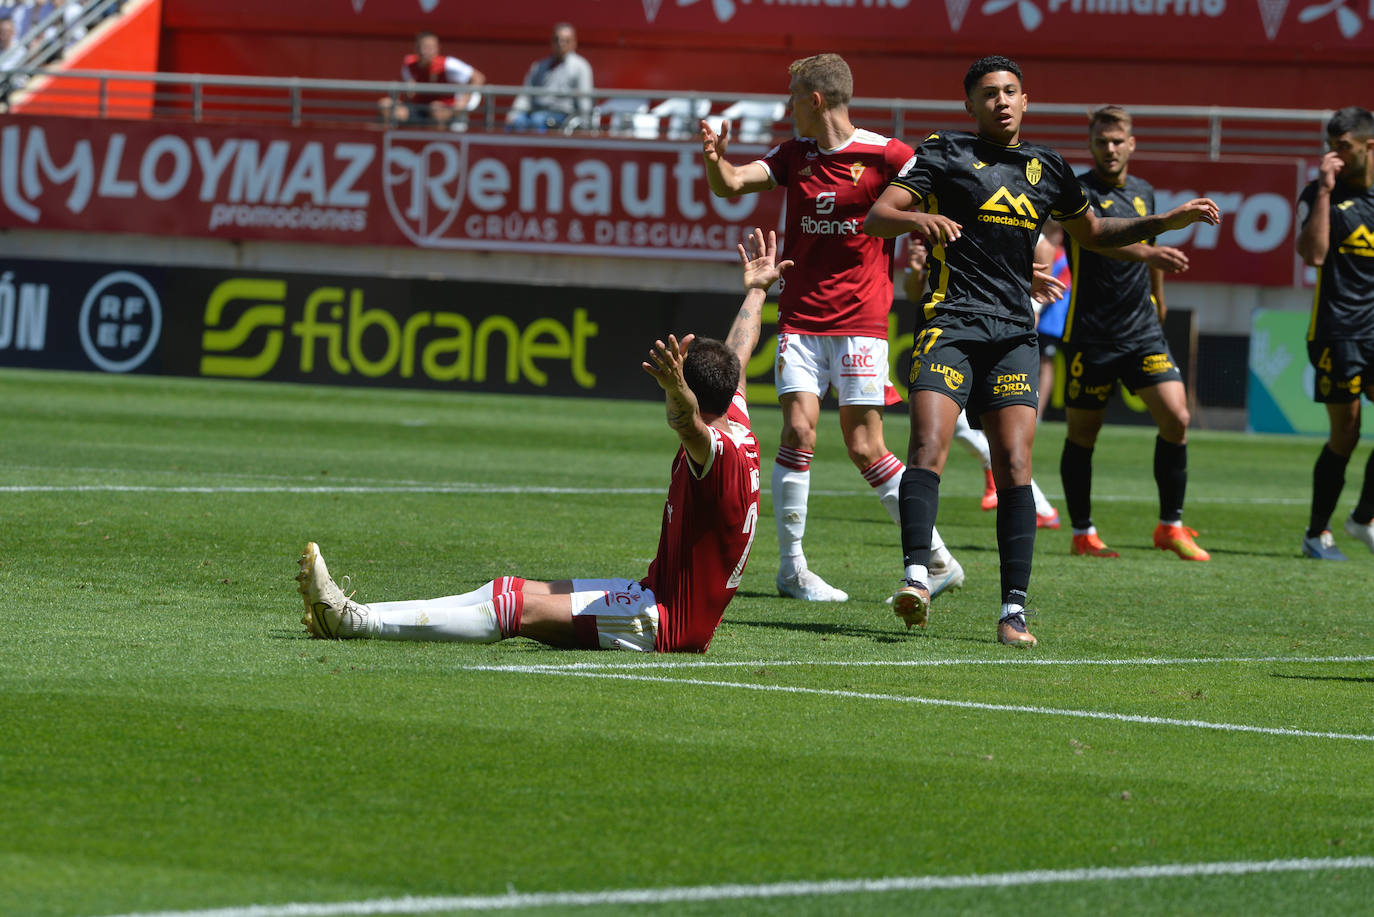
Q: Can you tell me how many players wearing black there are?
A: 3